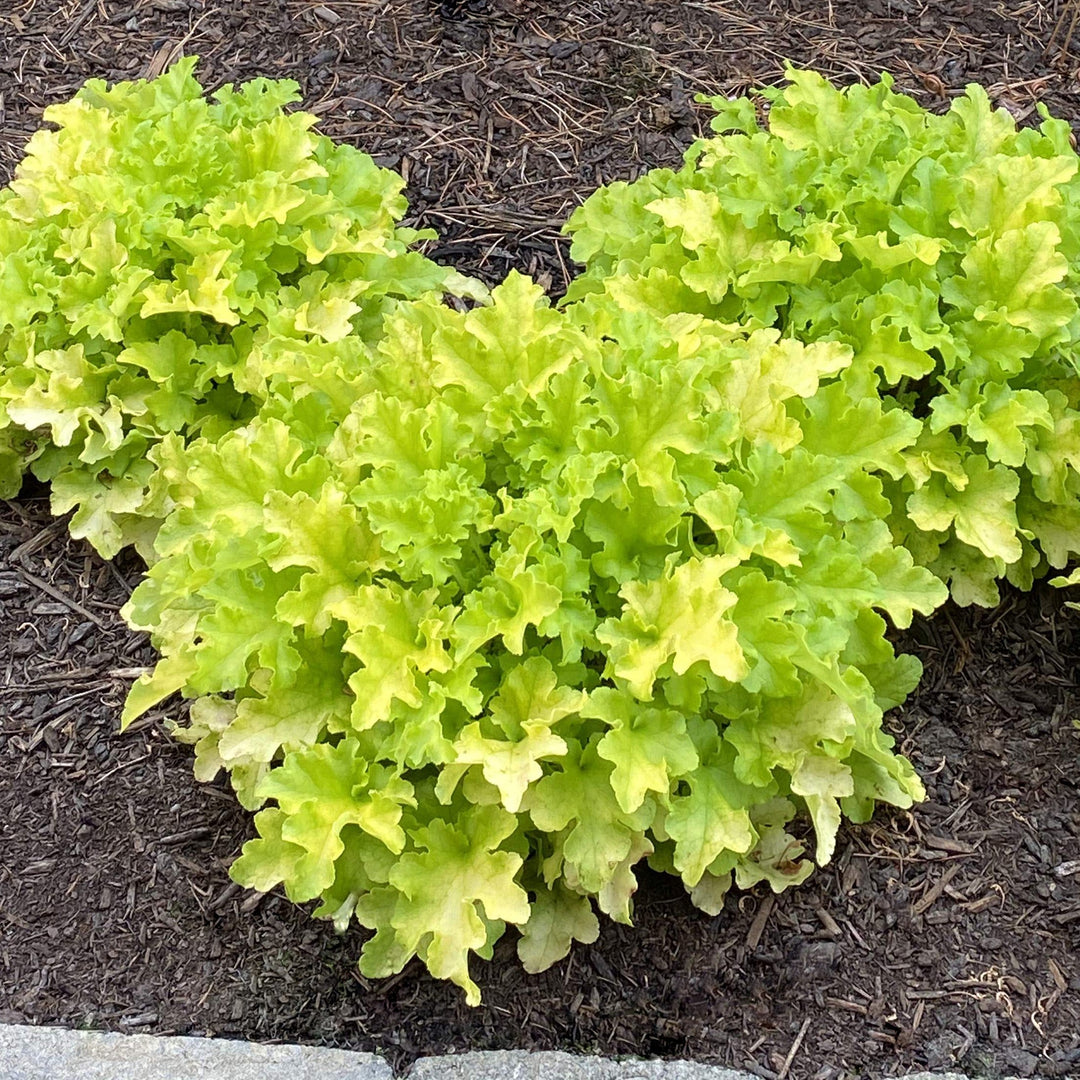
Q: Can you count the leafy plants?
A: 3